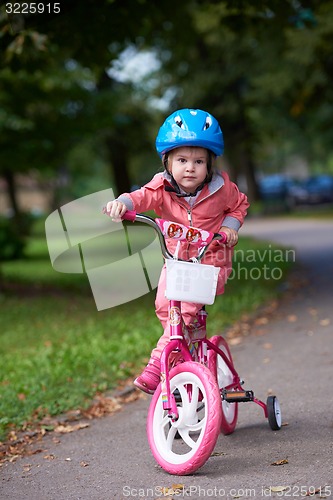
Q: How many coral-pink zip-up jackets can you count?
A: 1